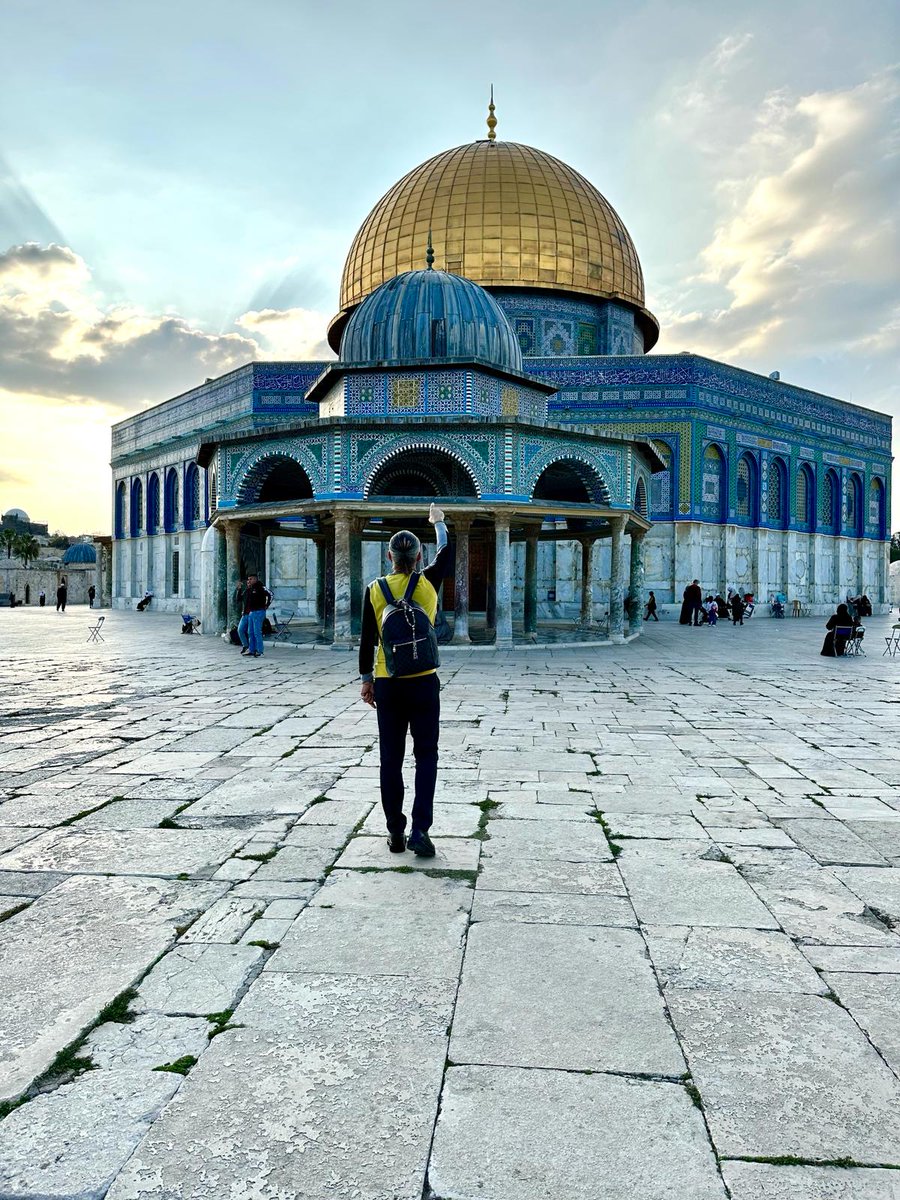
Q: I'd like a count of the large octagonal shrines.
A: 1